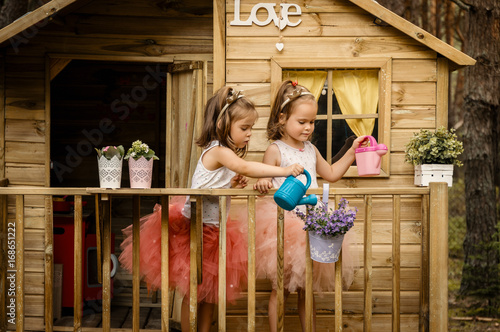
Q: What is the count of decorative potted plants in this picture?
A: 4